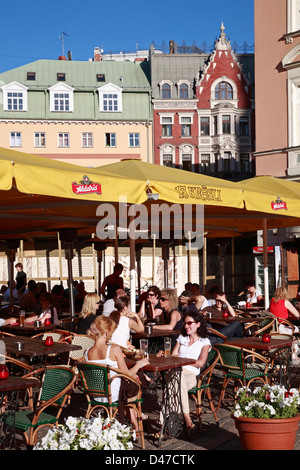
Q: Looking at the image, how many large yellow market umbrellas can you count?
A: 3